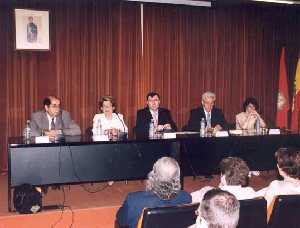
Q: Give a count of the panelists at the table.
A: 5